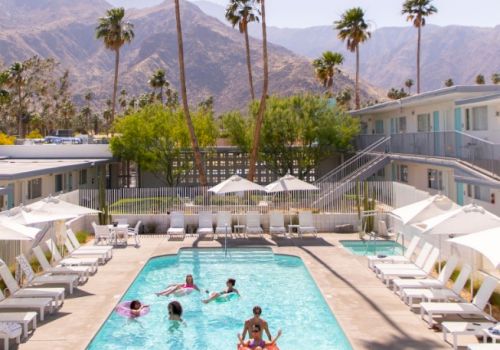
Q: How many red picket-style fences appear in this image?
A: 0